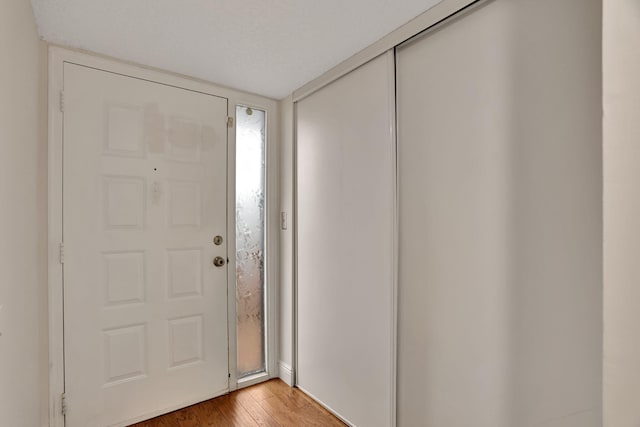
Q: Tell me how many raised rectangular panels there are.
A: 8